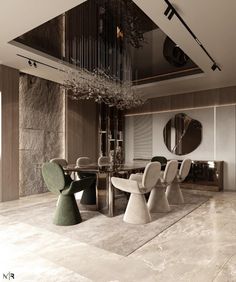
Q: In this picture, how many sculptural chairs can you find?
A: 8